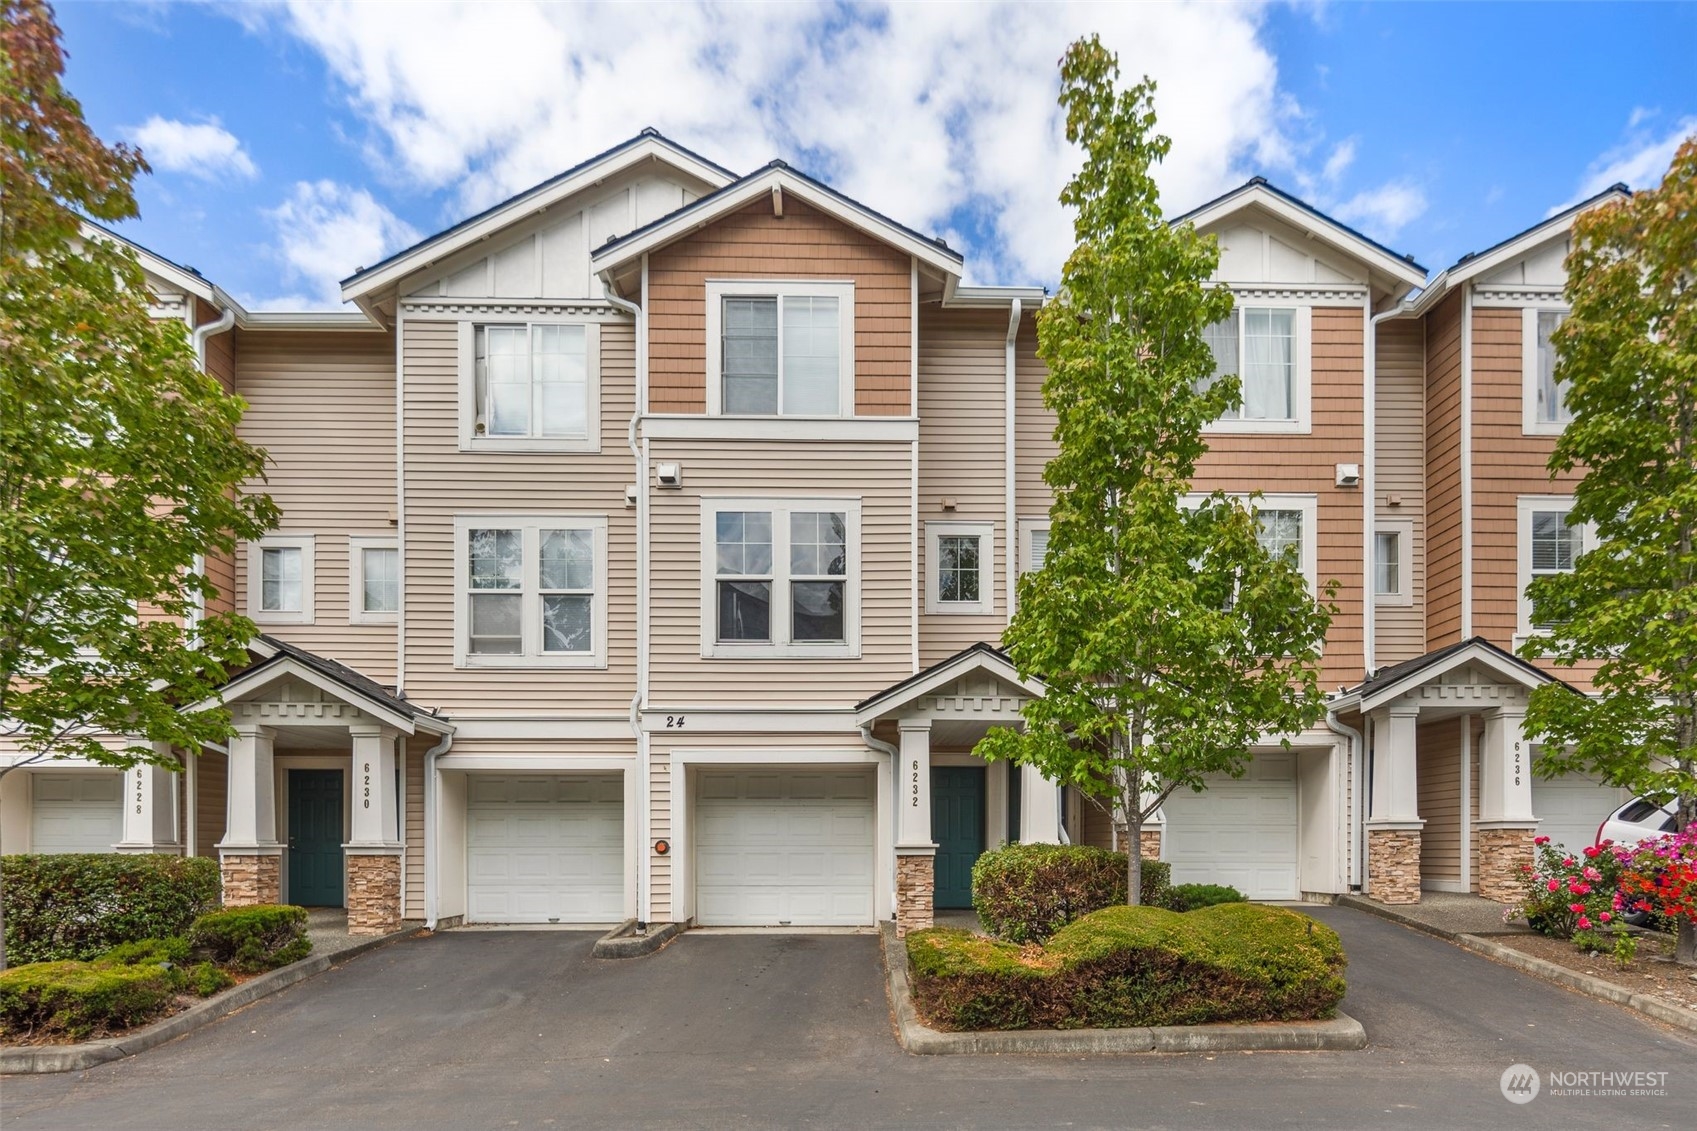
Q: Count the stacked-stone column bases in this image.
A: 6